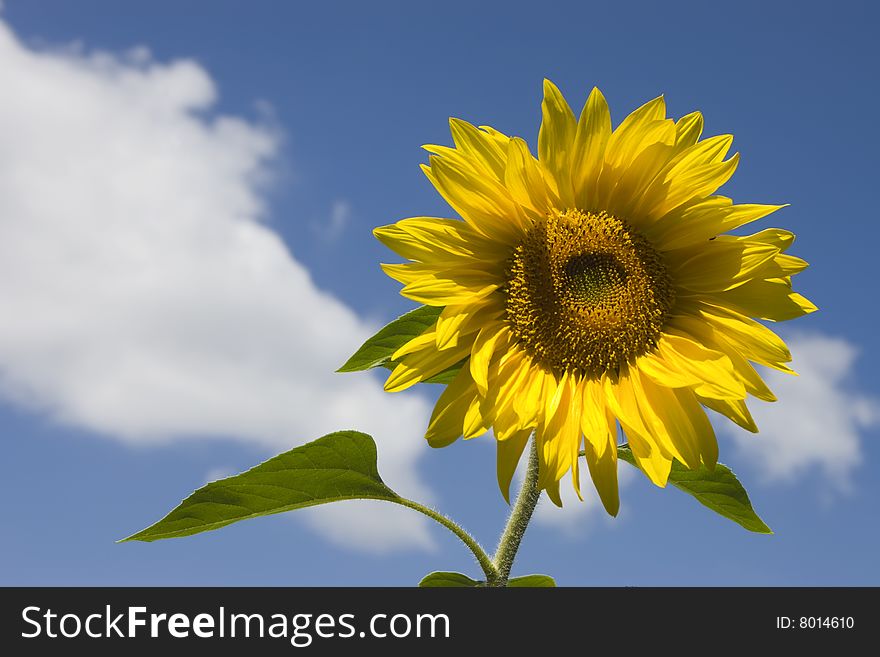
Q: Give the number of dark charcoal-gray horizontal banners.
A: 1